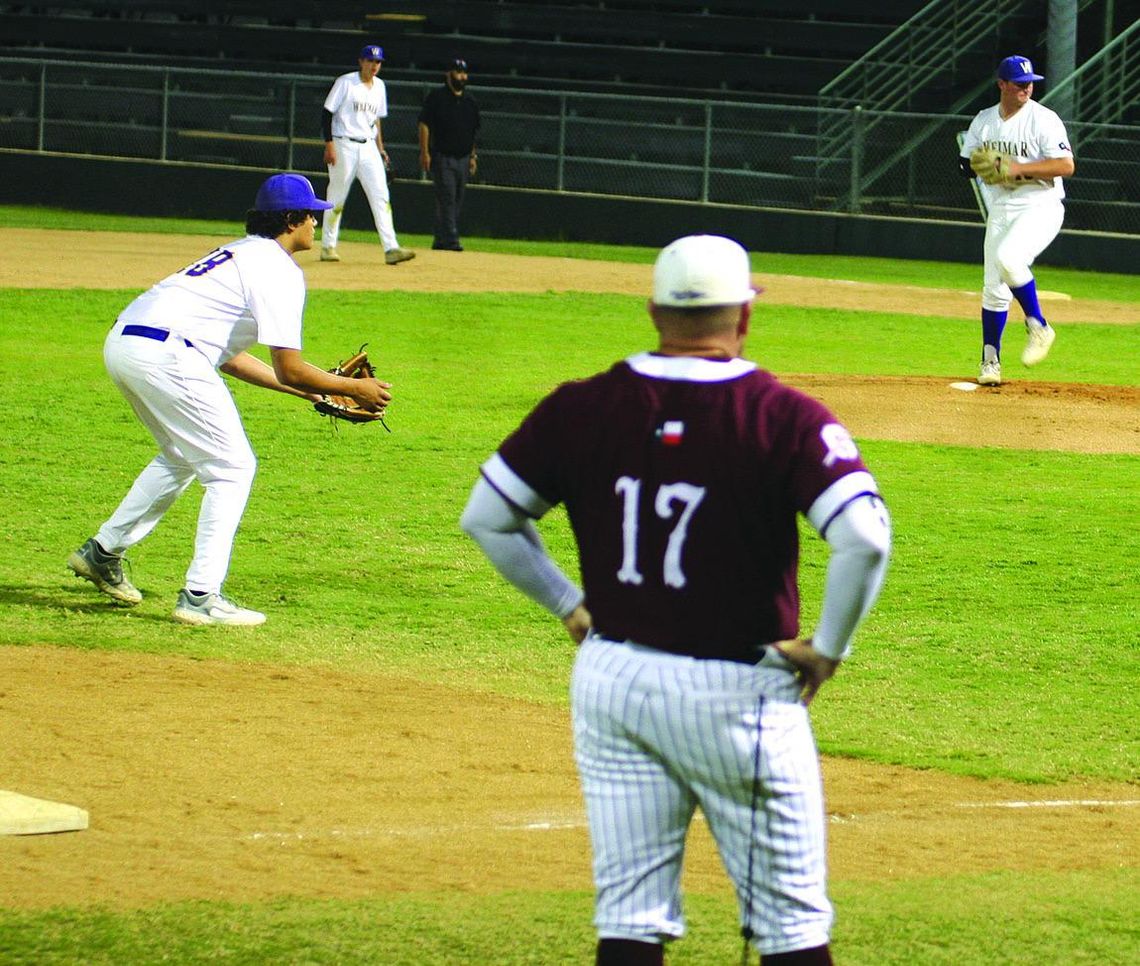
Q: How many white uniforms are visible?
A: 3